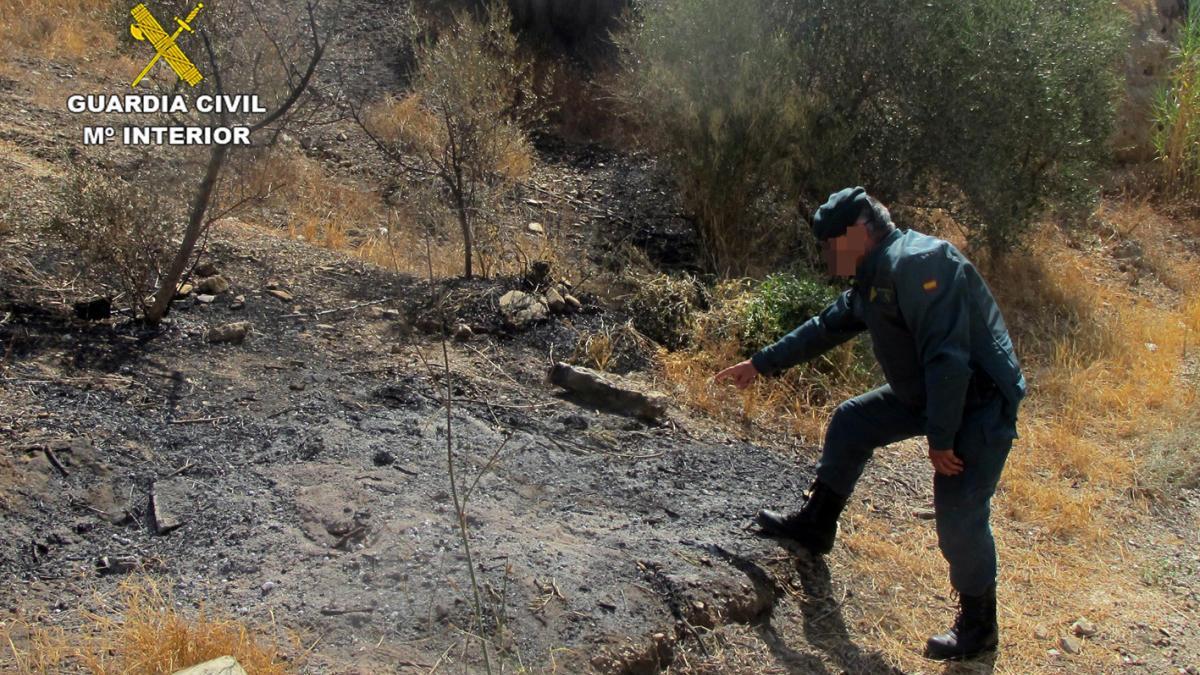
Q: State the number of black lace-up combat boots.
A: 2